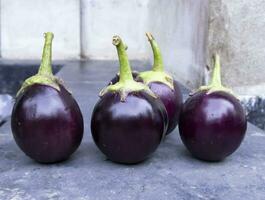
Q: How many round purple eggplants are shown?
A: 4